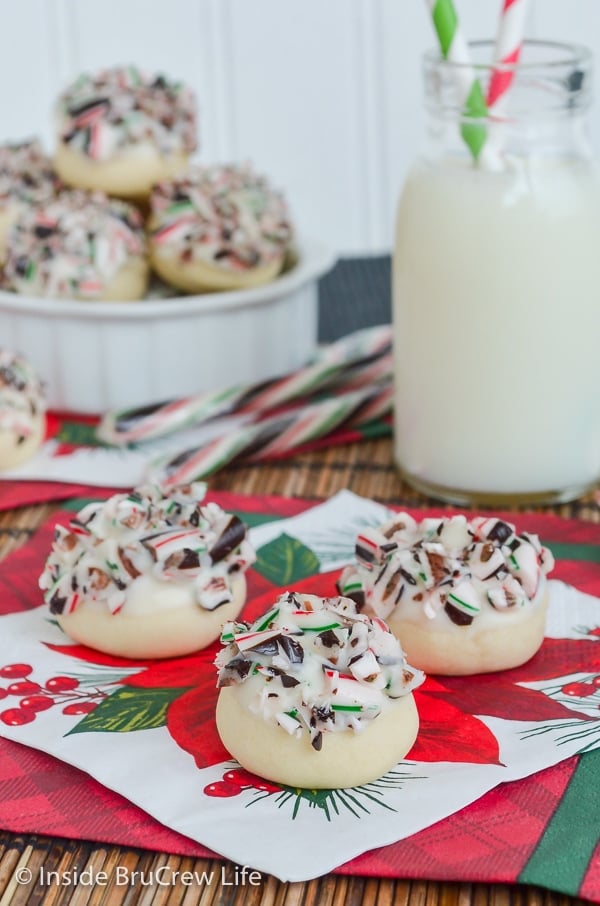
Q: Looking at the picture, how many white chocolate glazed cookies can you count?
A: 8